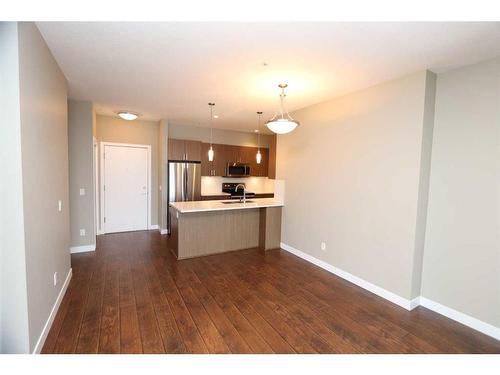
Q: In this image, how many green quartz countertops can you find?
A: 0